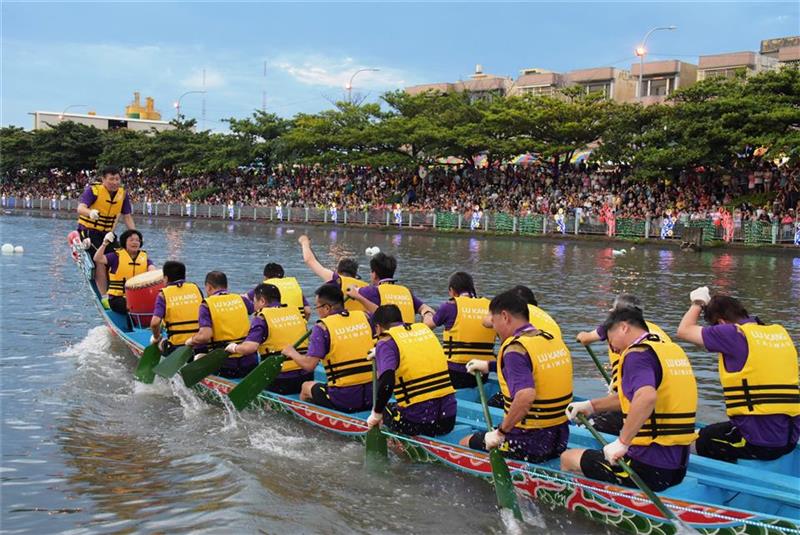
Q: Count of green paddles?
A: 8